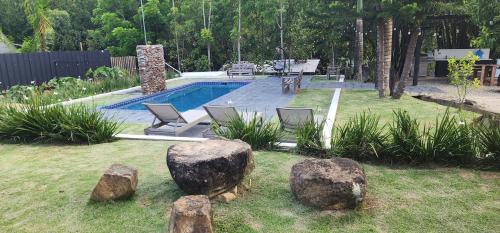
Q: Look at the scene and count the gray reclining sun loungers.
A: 3